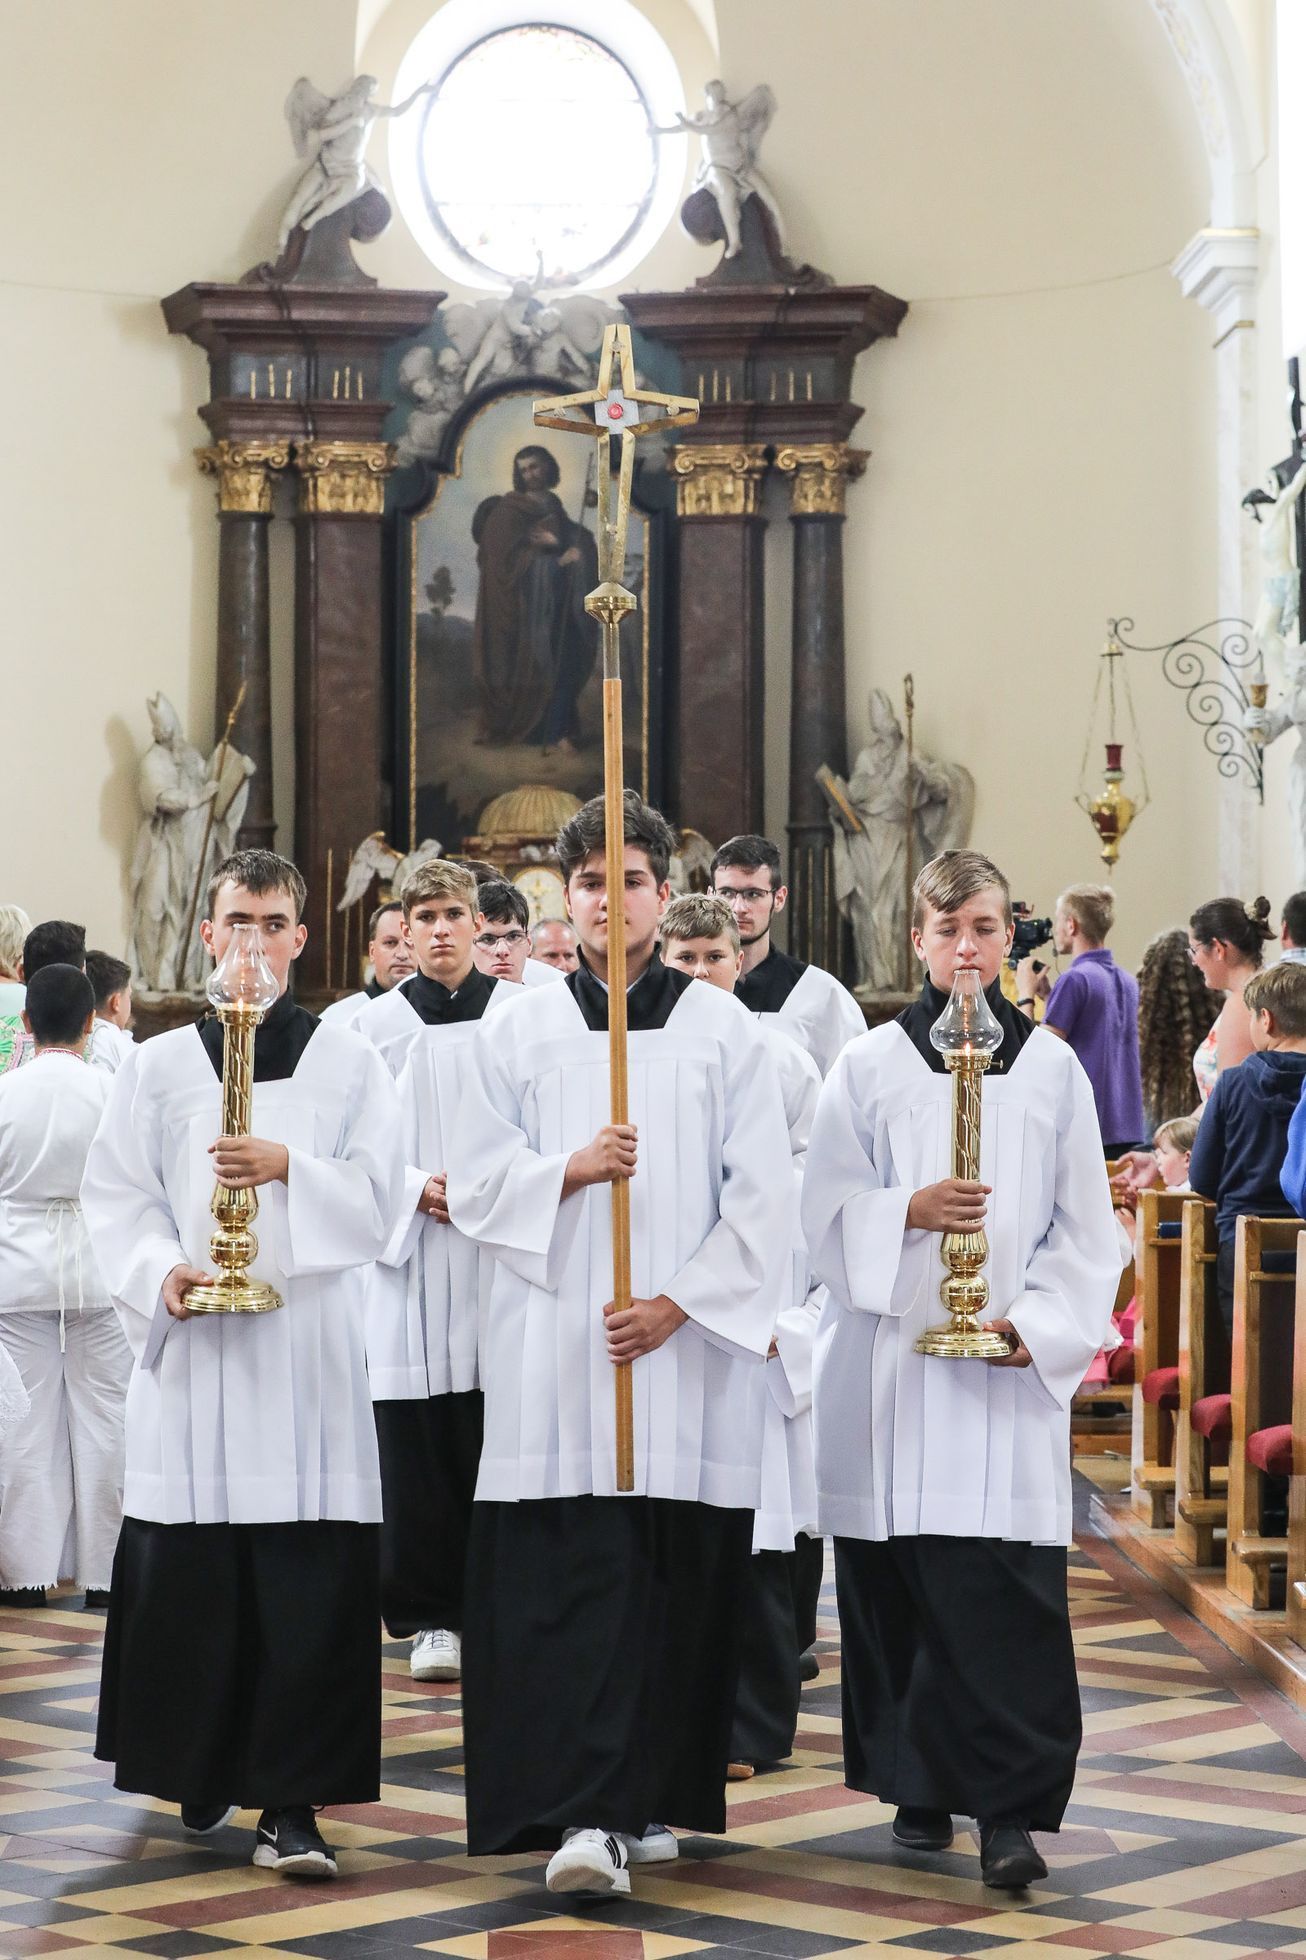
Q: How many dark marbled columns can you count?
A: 4